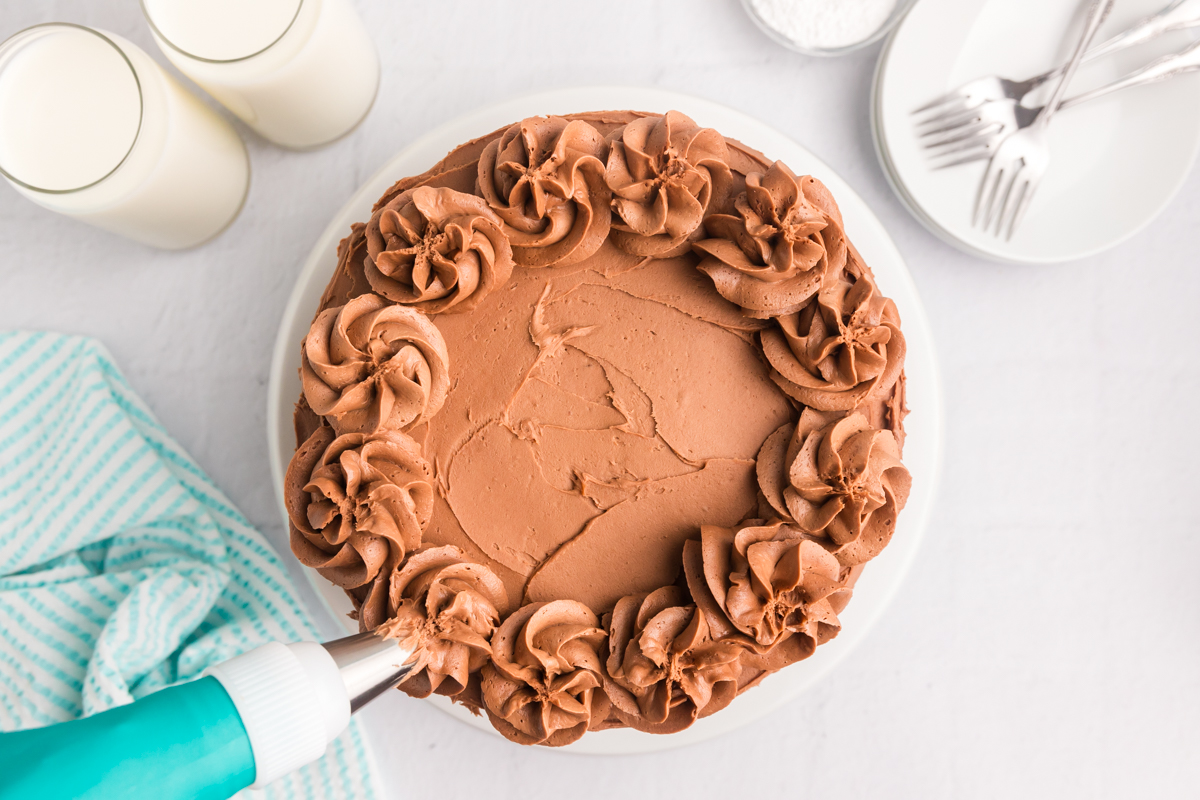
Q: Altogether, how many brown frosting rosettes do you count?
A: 12